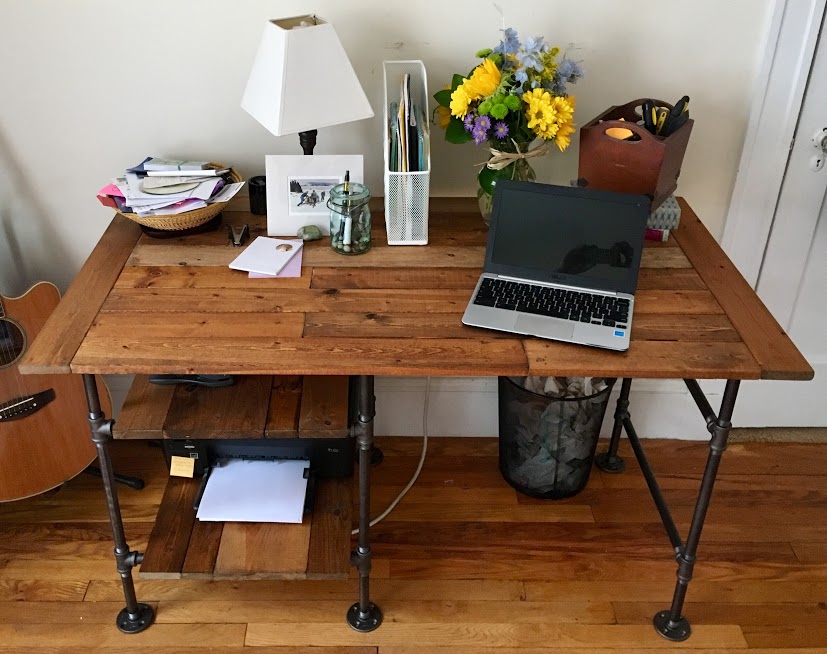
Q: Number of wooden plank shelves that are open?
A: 2